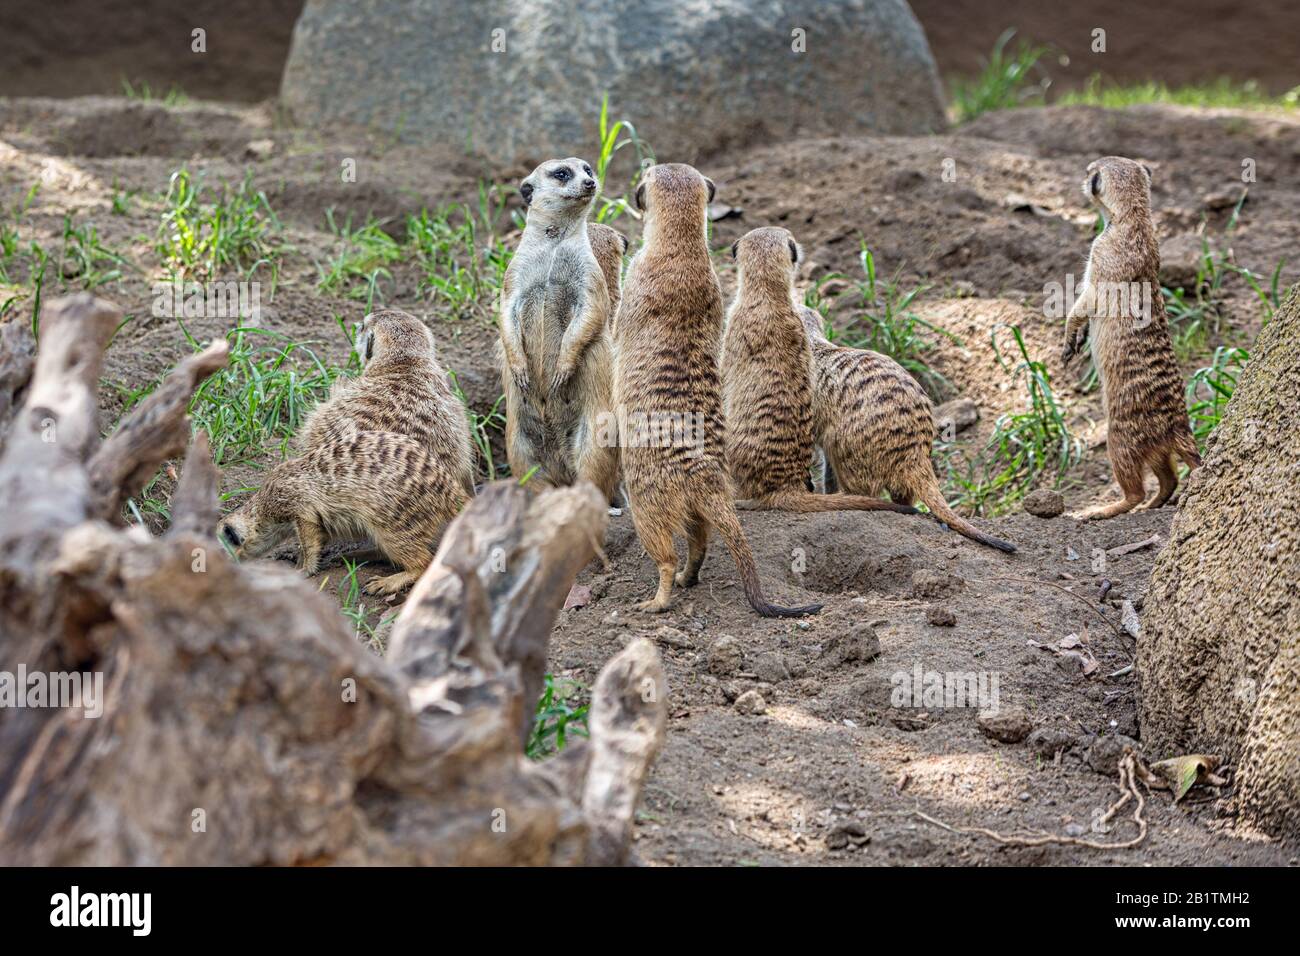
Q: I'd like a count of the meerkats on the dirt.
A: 8